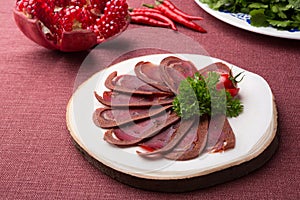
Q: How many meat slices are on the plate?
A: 10